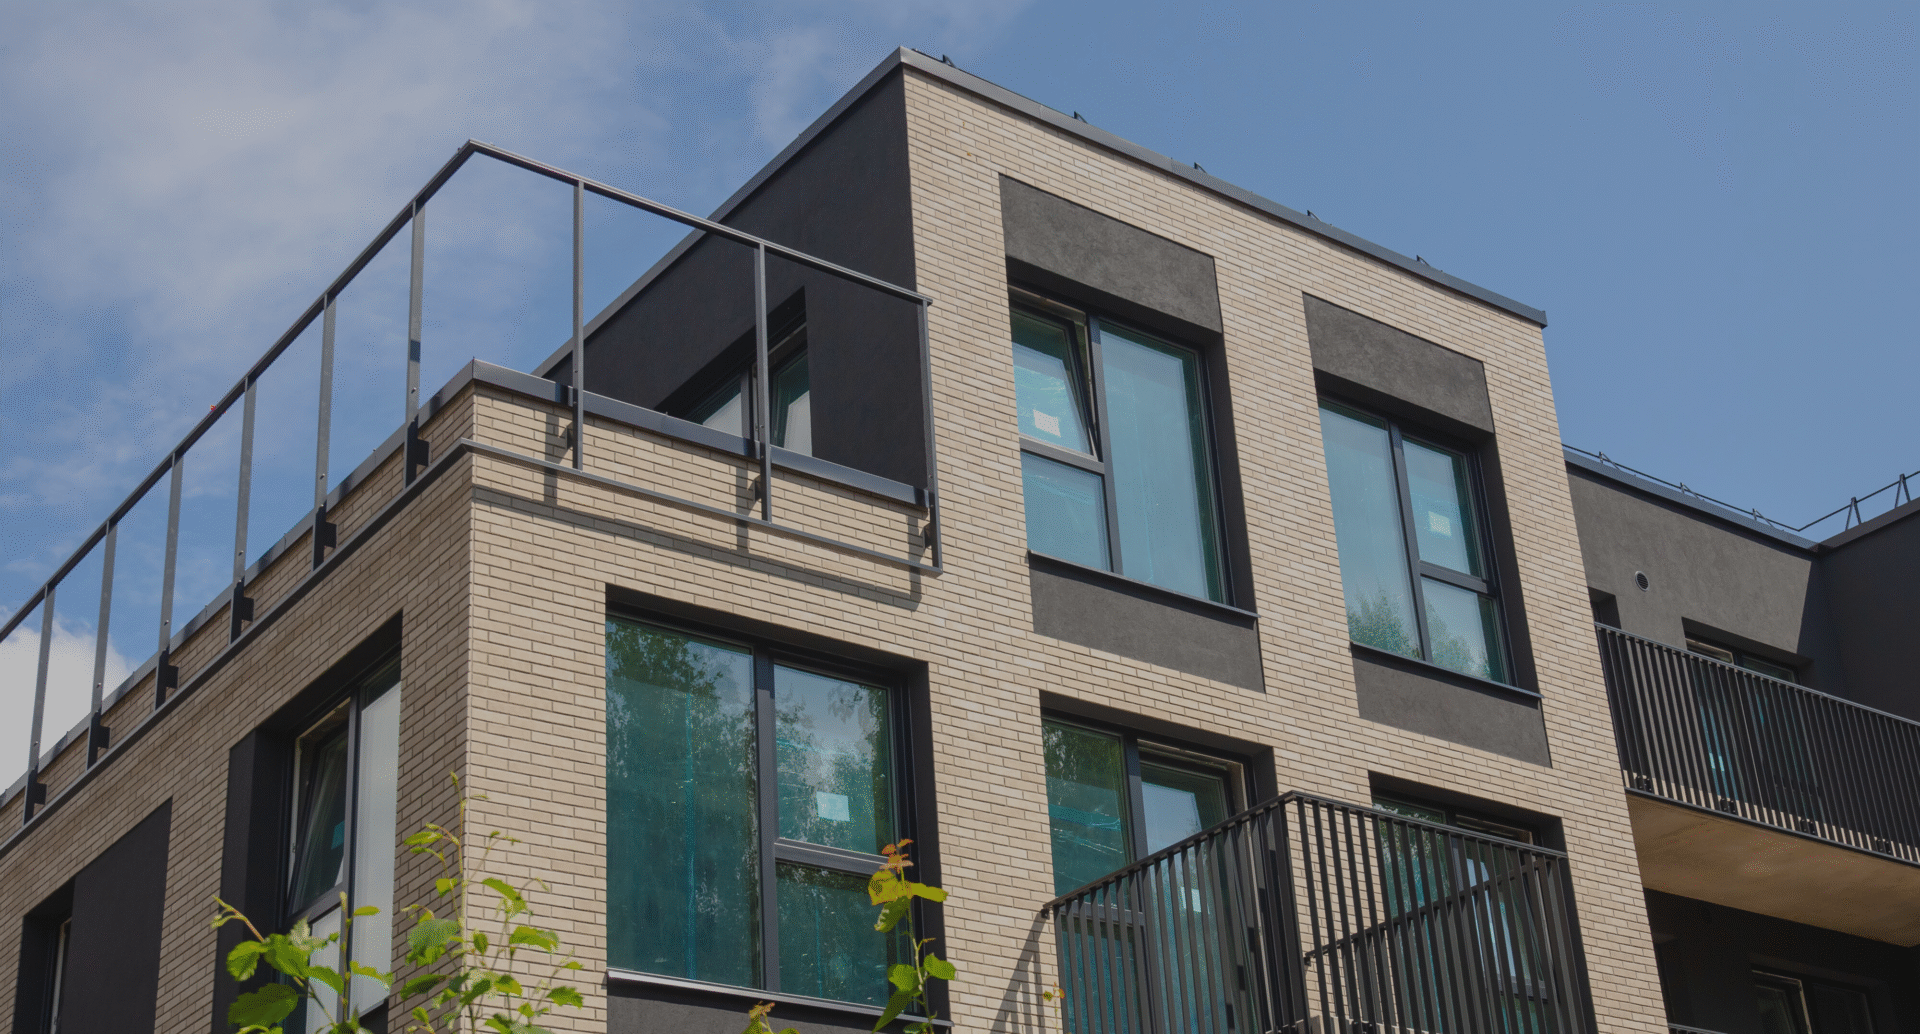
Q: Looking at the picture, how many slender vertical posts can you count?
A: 9